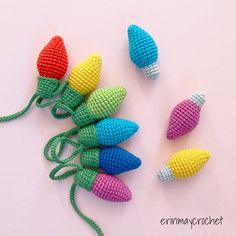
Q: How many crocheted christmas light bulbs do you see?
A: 9